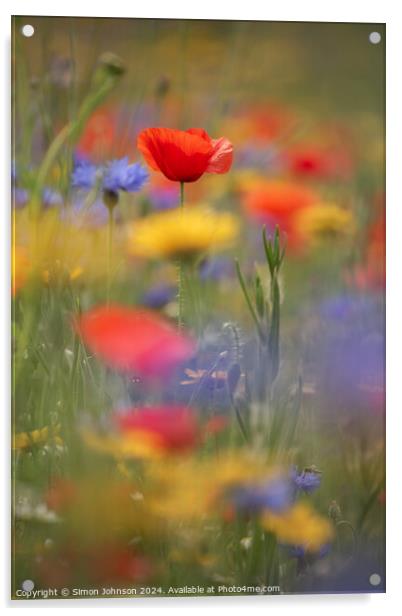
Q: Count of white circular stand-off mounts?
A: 4